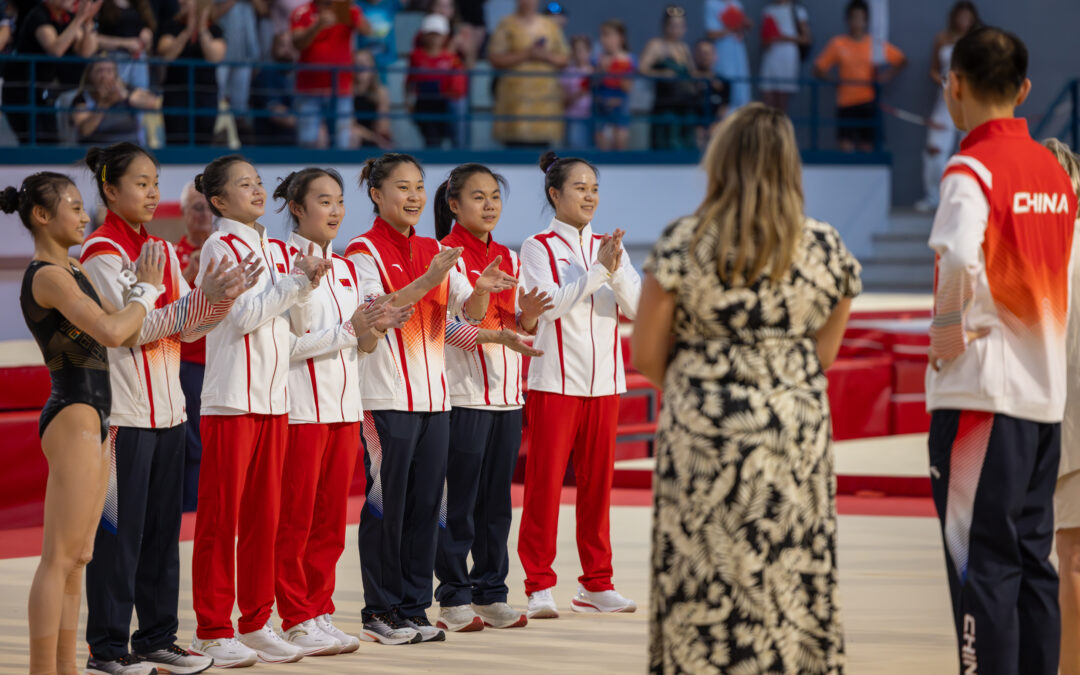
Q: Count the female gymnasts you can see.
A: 7